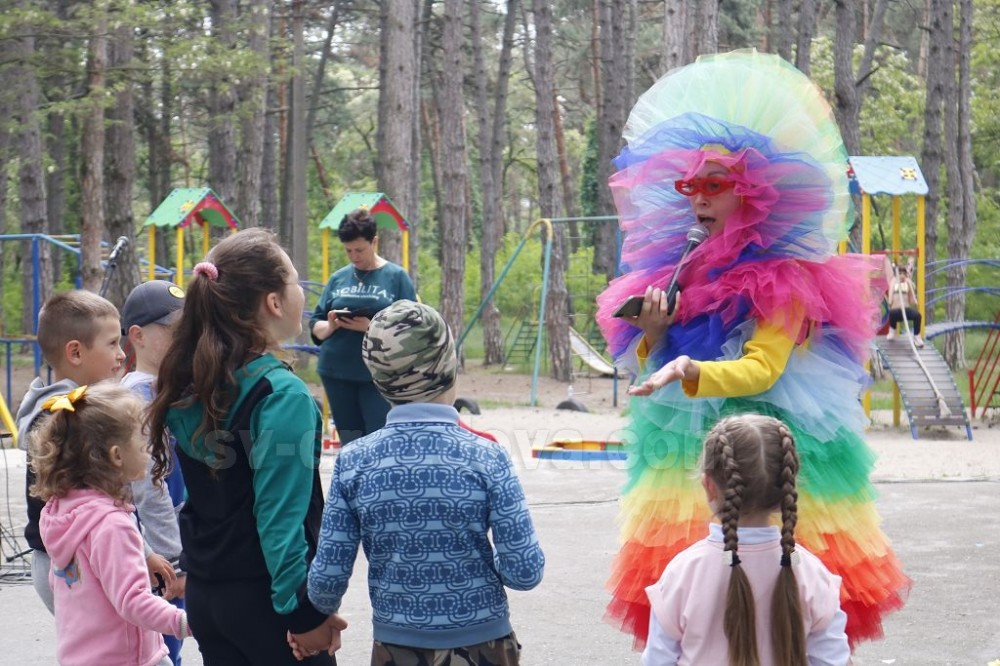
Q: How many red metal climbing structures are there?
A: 1